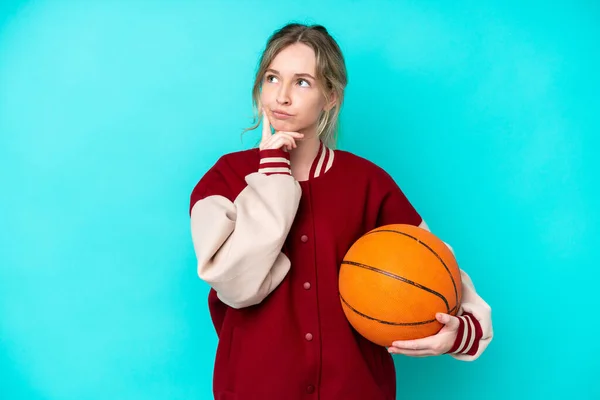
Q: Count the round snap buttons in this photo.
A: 4